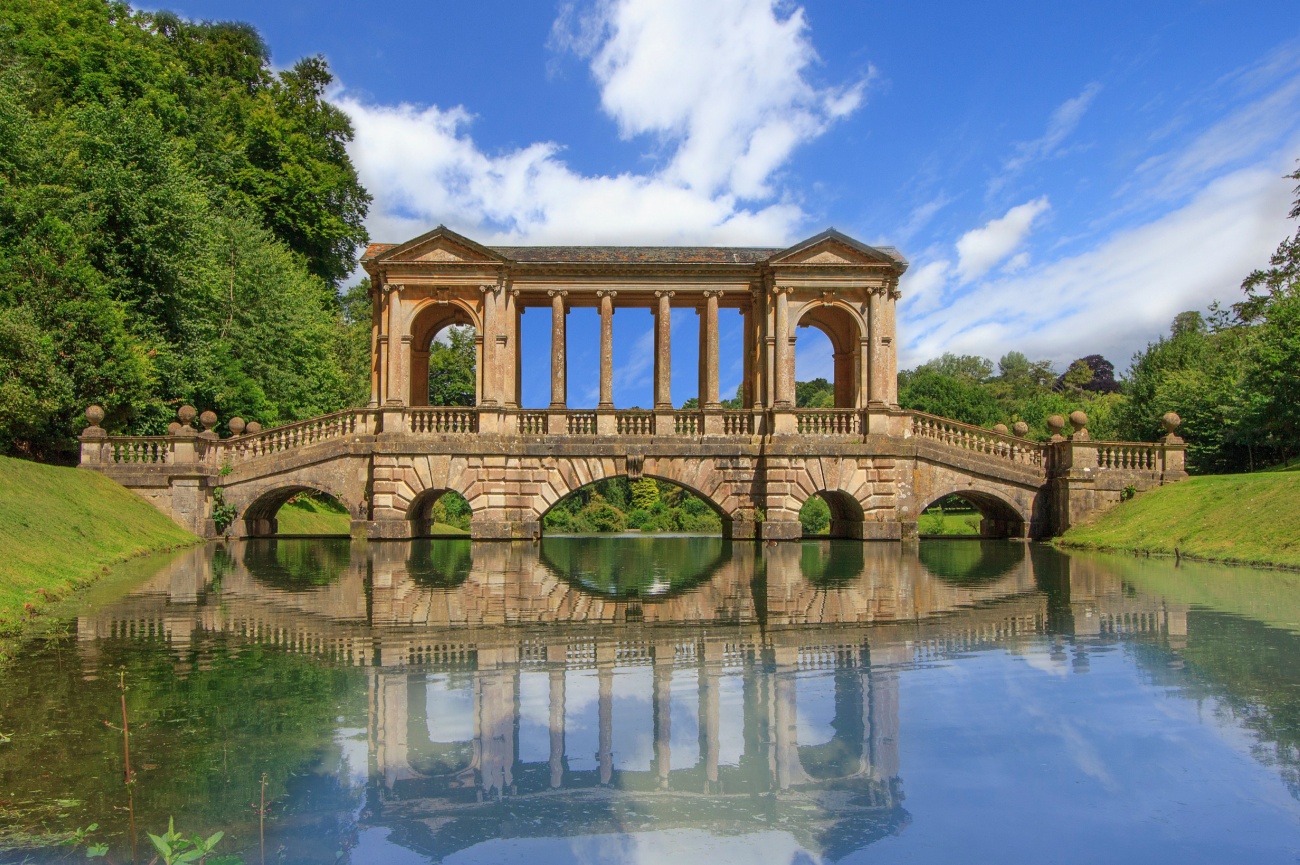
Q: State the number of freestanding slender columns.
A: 4